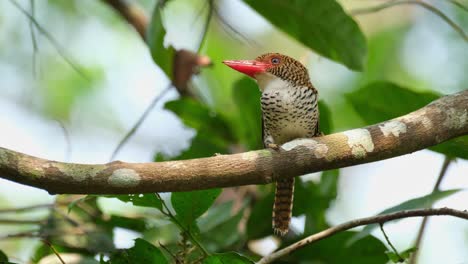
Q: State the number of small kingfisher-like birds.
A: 1